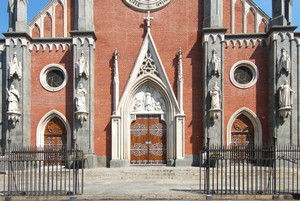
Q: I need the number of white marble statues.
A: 4